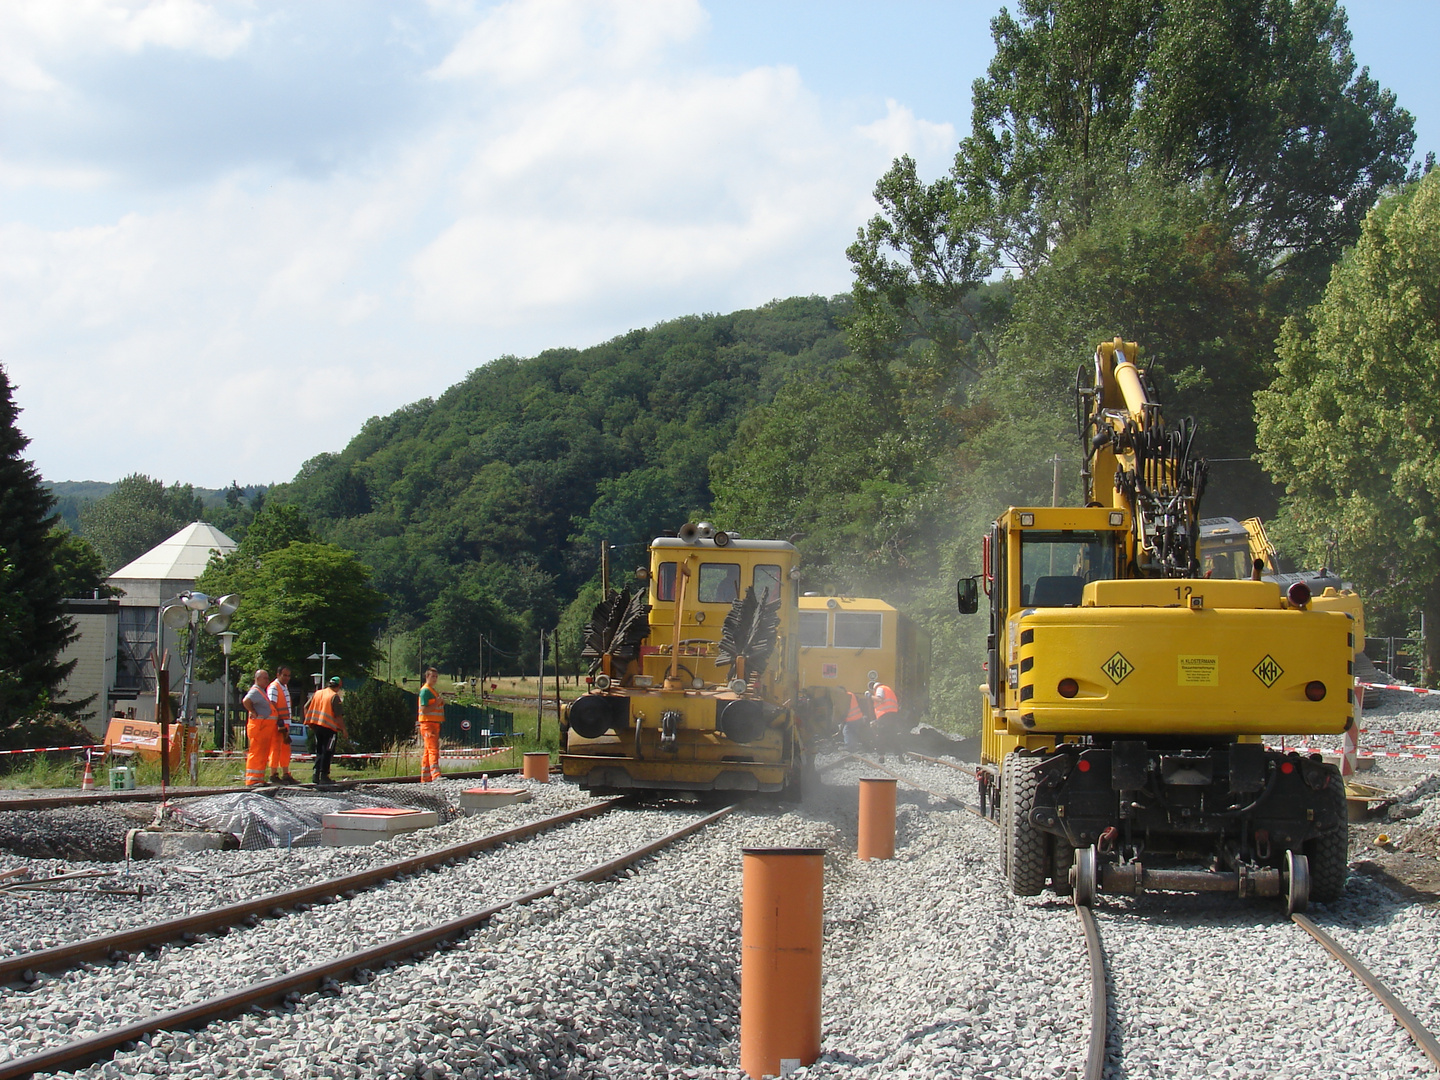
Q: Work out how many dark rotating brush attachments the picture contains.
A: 2